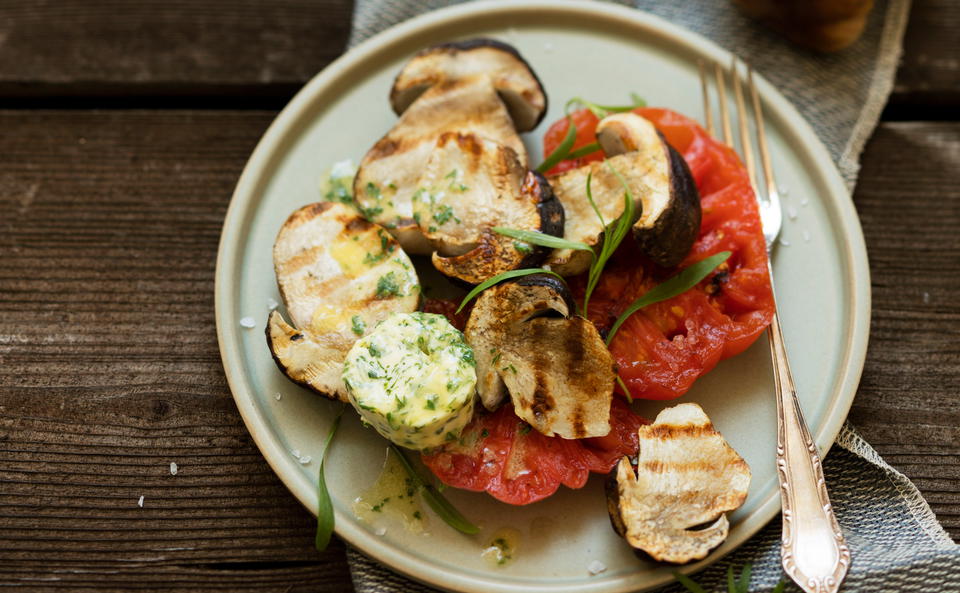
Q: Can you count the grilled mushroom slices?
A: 6